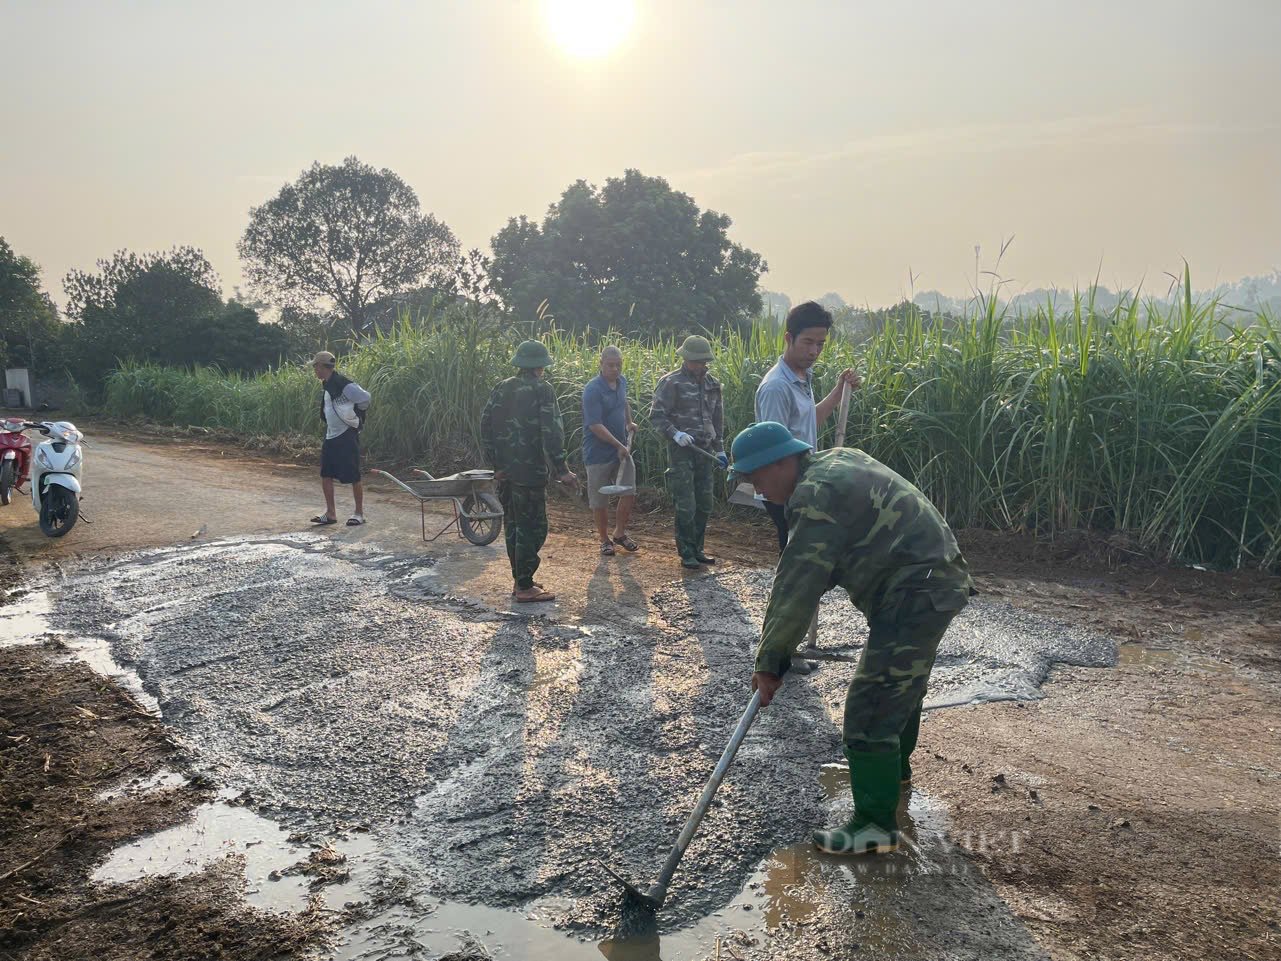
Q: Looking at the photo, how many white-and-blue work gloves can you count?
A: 2